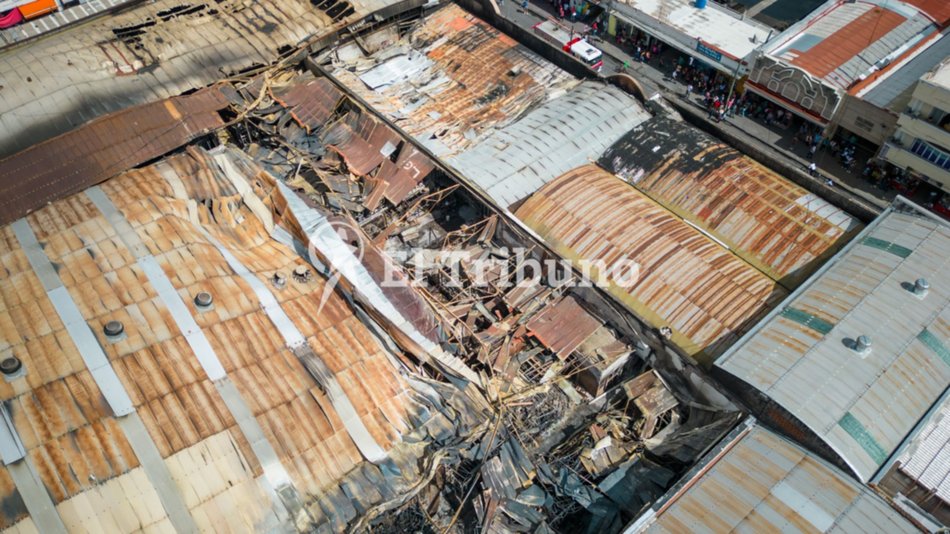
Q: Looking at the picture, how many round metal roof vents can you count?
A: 7